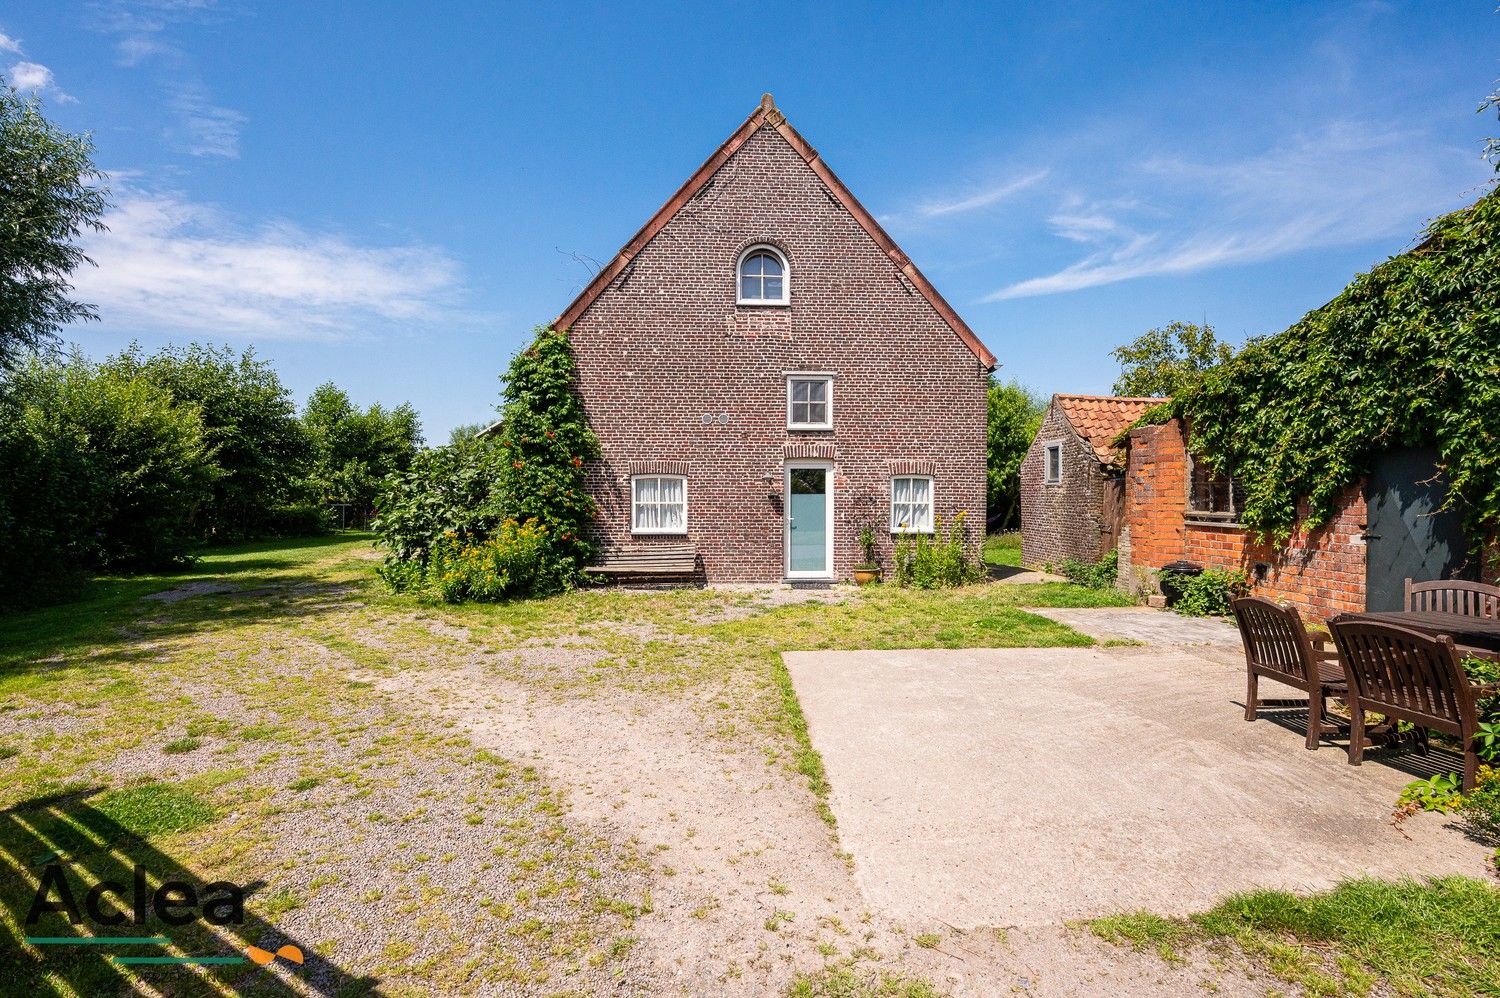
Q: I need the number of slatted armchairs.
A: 3